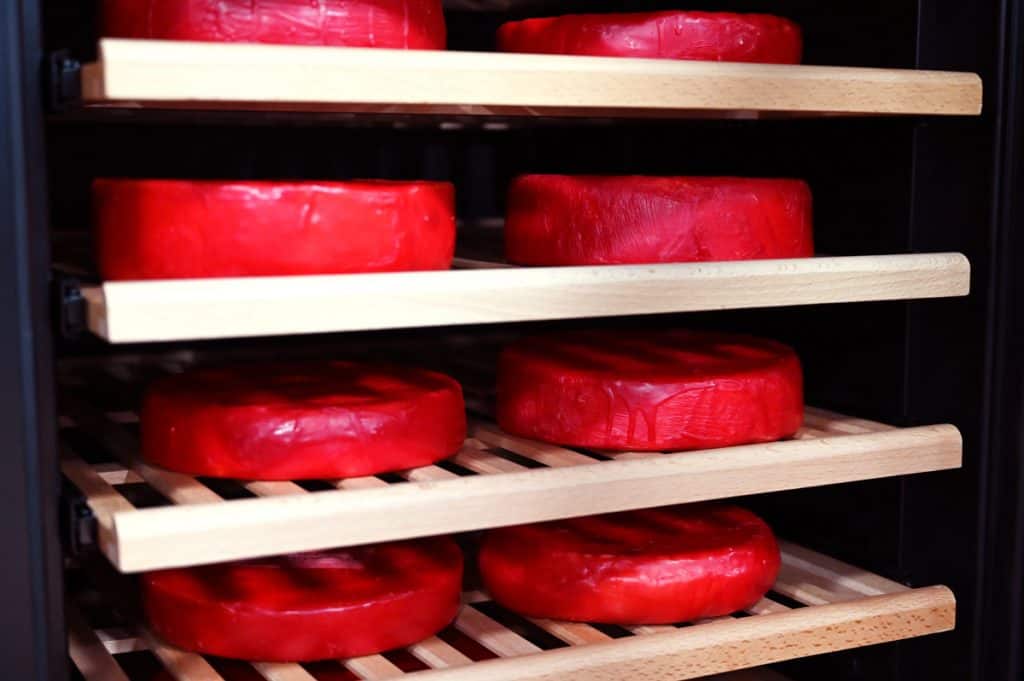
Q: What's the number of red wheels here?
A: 8